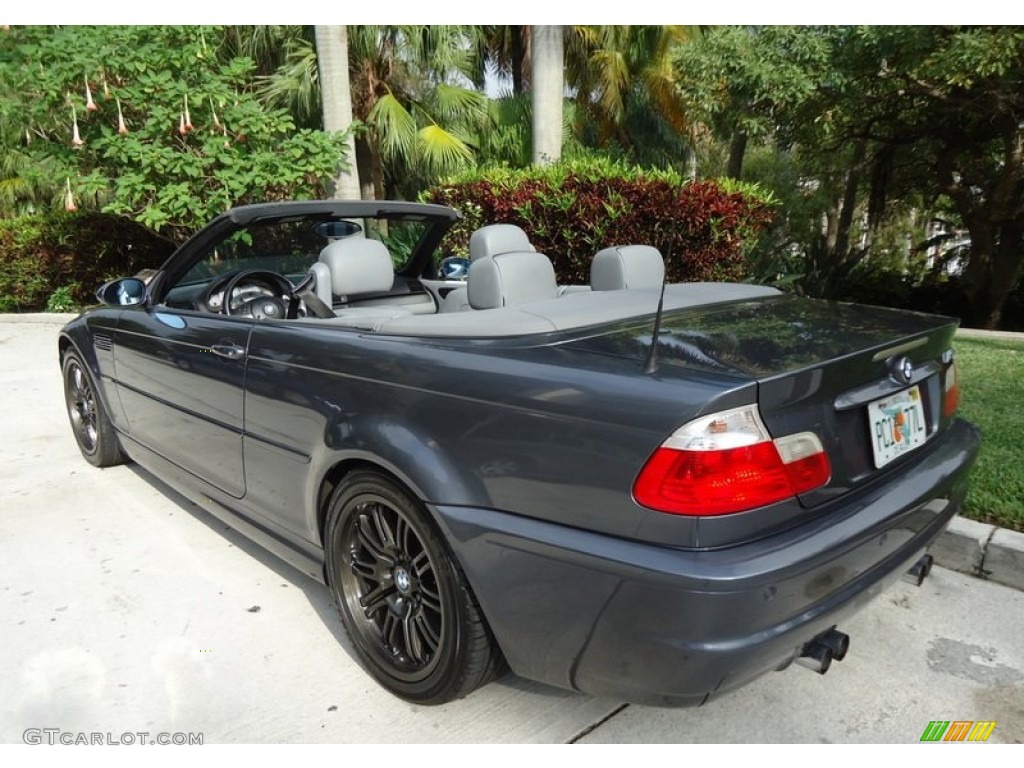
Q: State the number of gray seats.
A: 4